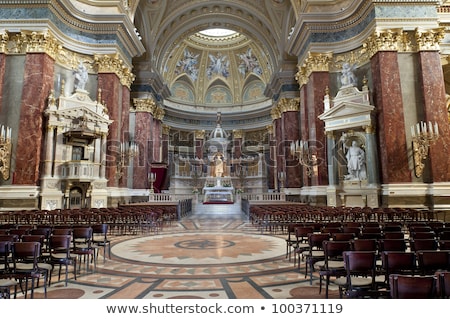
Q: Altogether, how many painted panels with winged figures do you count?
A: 3